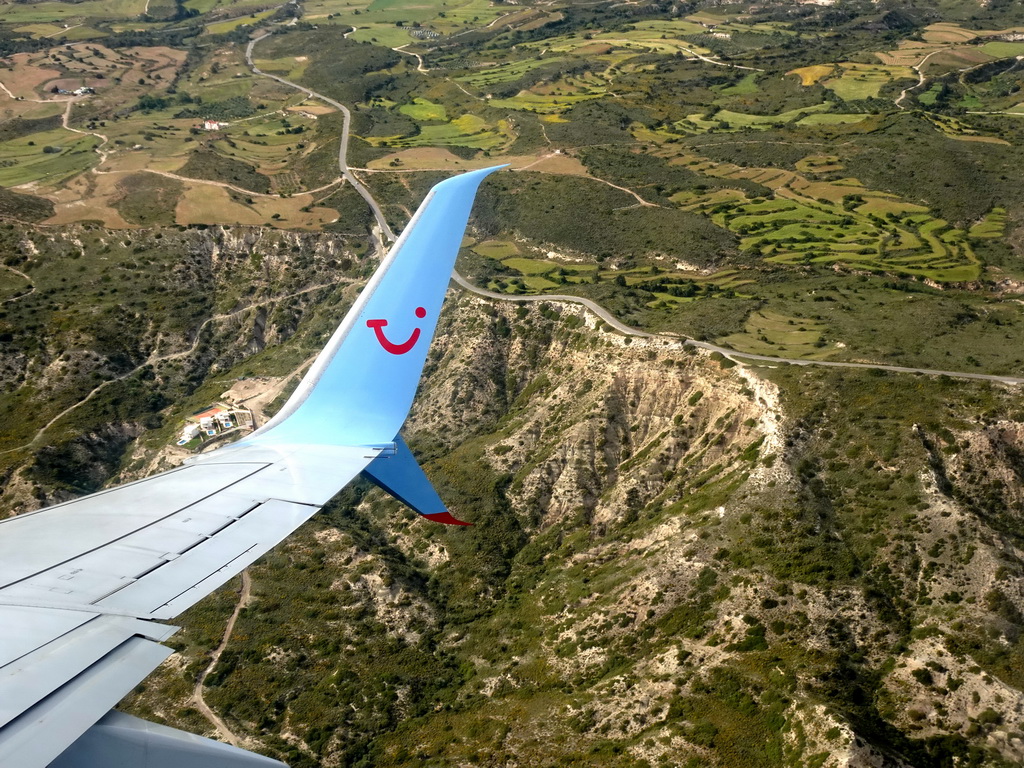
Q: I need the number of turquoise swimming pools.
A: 3